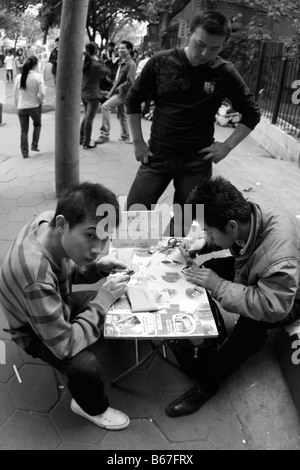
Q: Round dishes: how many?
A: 0